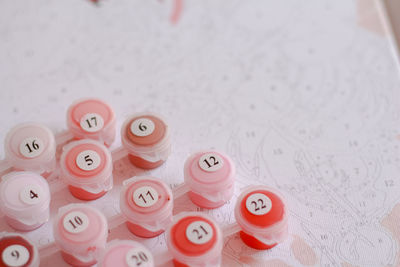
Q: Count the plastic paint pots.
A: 12